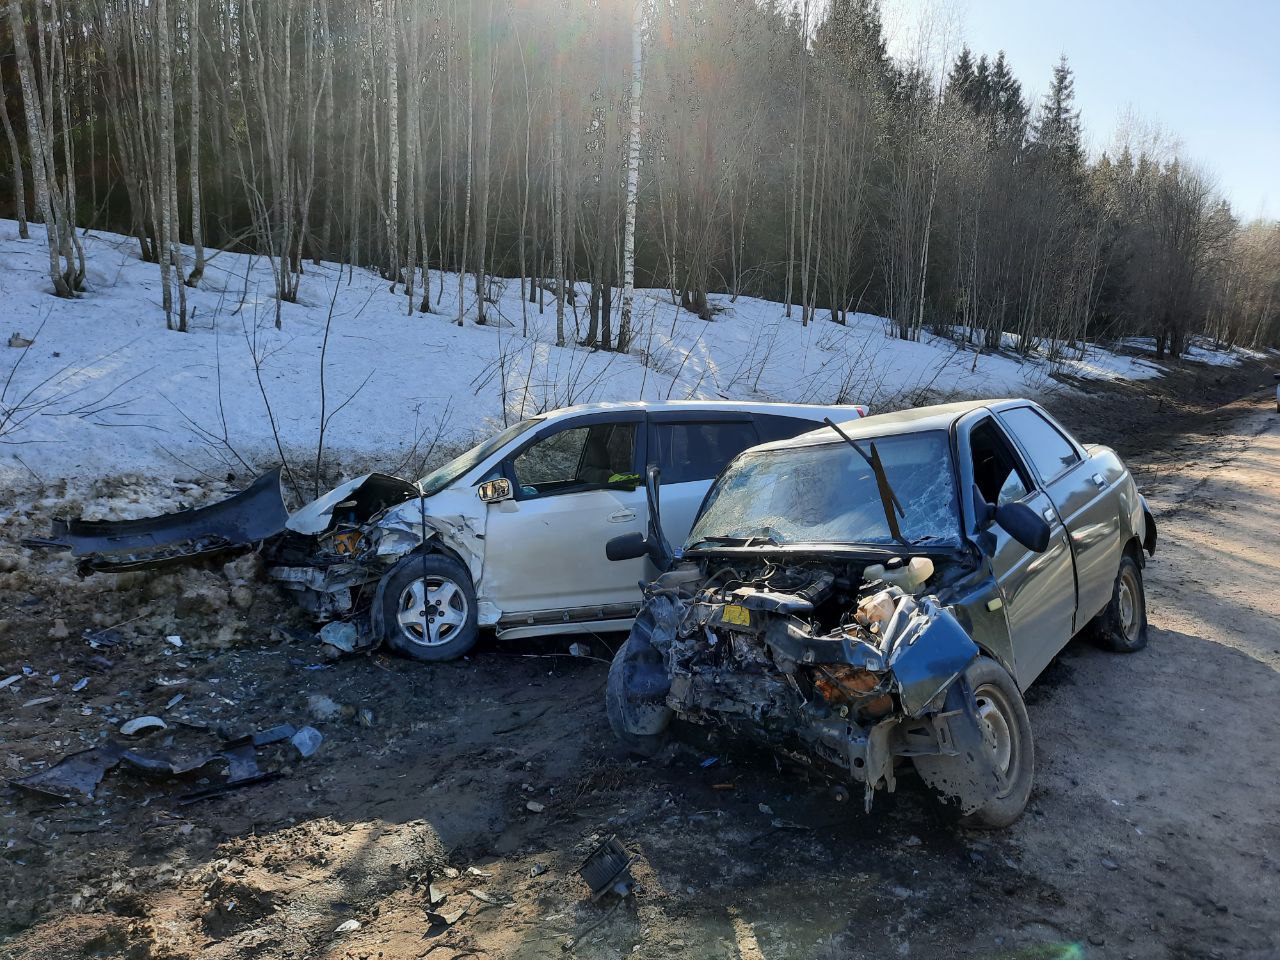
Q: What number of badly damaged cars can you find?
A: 2